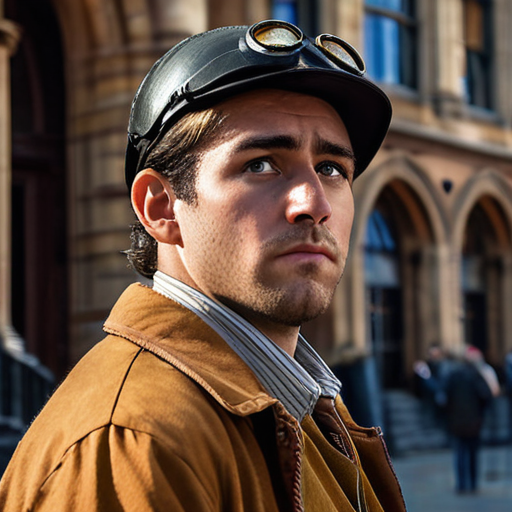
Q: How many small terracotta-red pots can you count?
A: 0